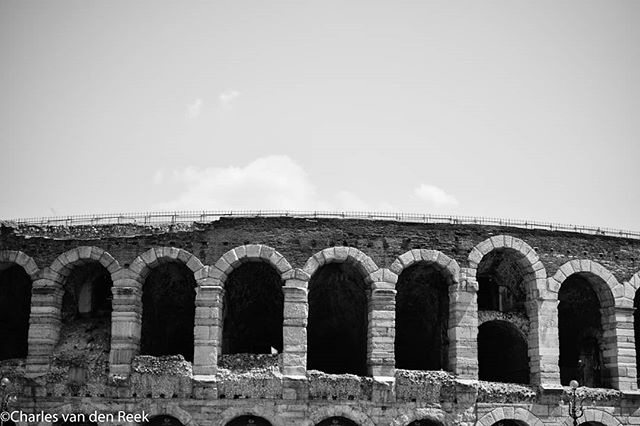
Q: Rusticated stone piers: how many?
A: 8